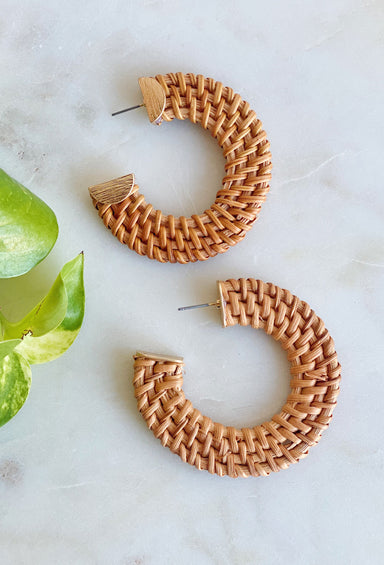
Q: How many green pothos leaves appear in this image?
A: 3